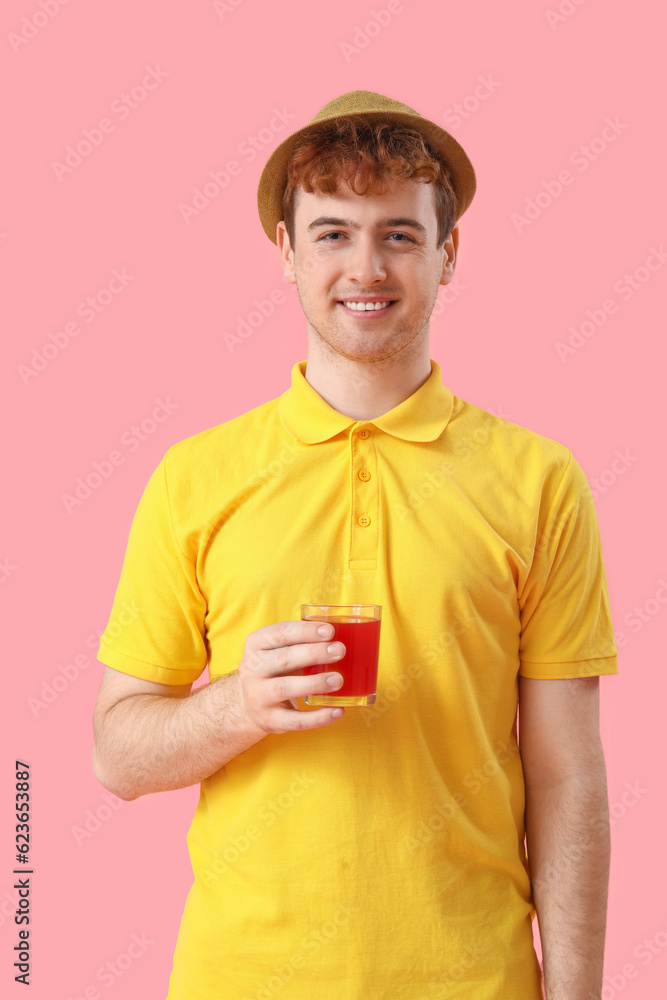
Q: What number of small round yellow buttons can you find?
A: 3